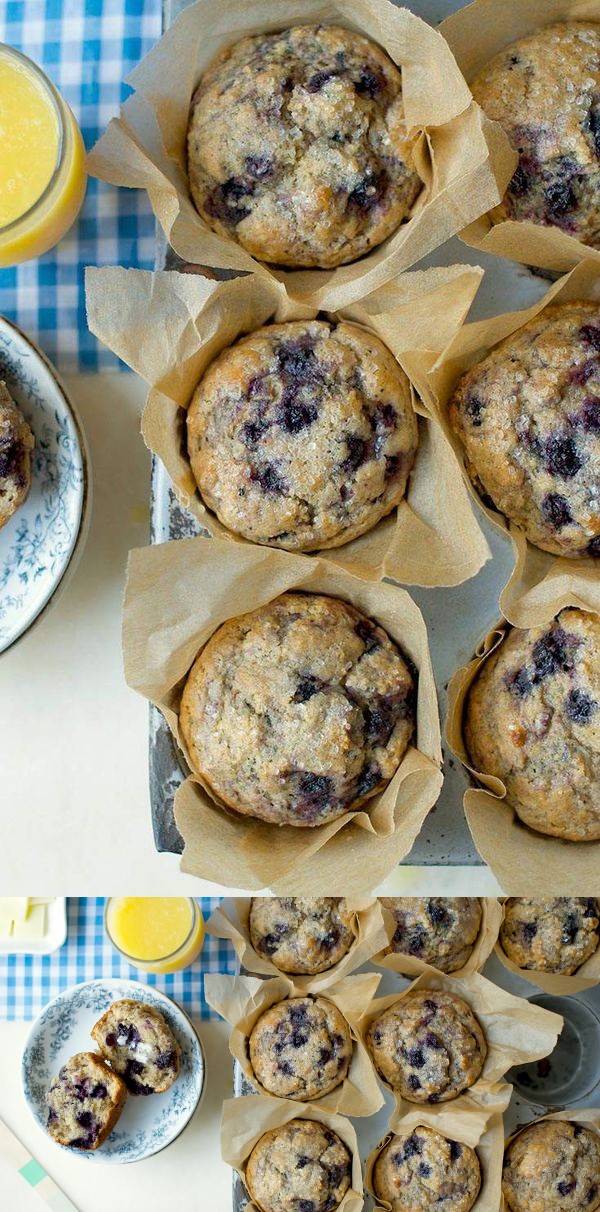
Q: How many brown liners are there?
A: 14